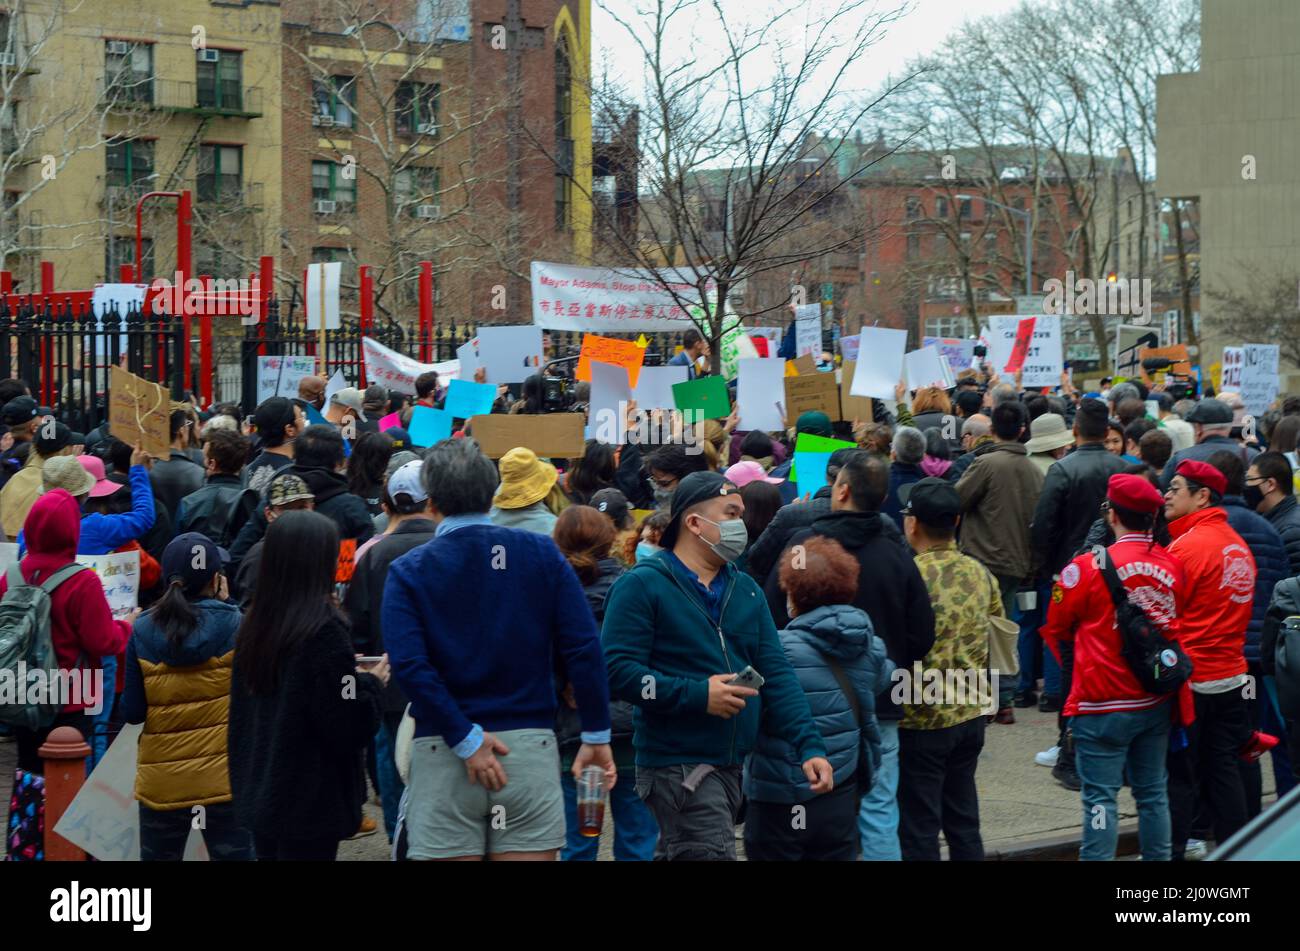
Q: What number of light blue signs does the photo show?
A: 3